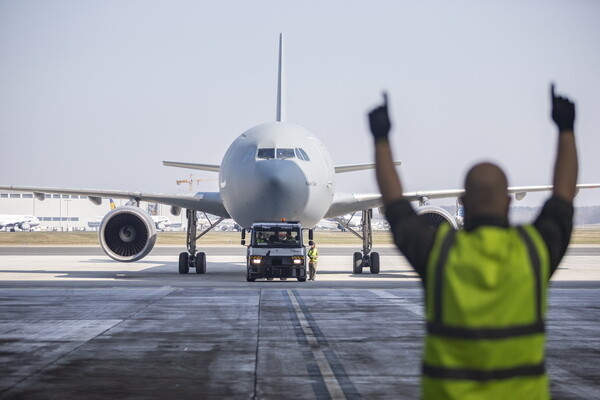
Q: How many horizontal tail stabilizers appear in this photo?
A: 2